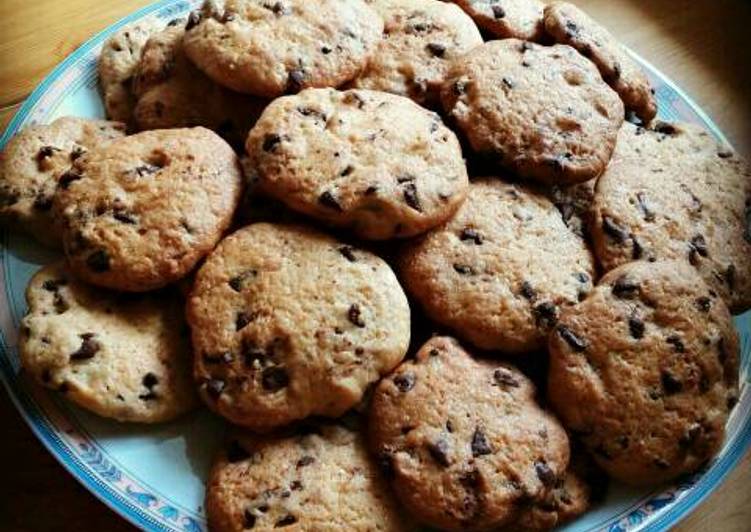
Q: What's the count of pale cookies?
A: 1